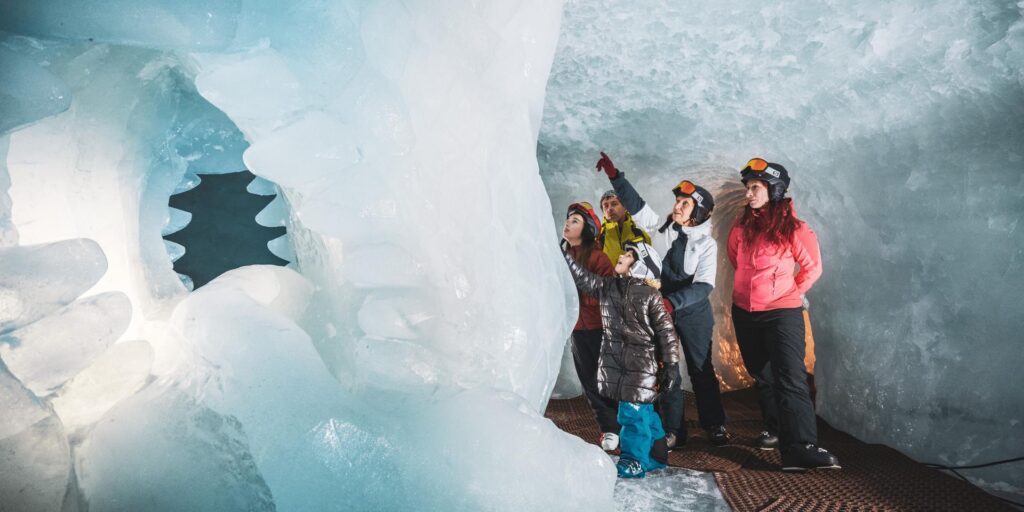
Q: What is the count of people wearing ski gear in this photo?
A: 5